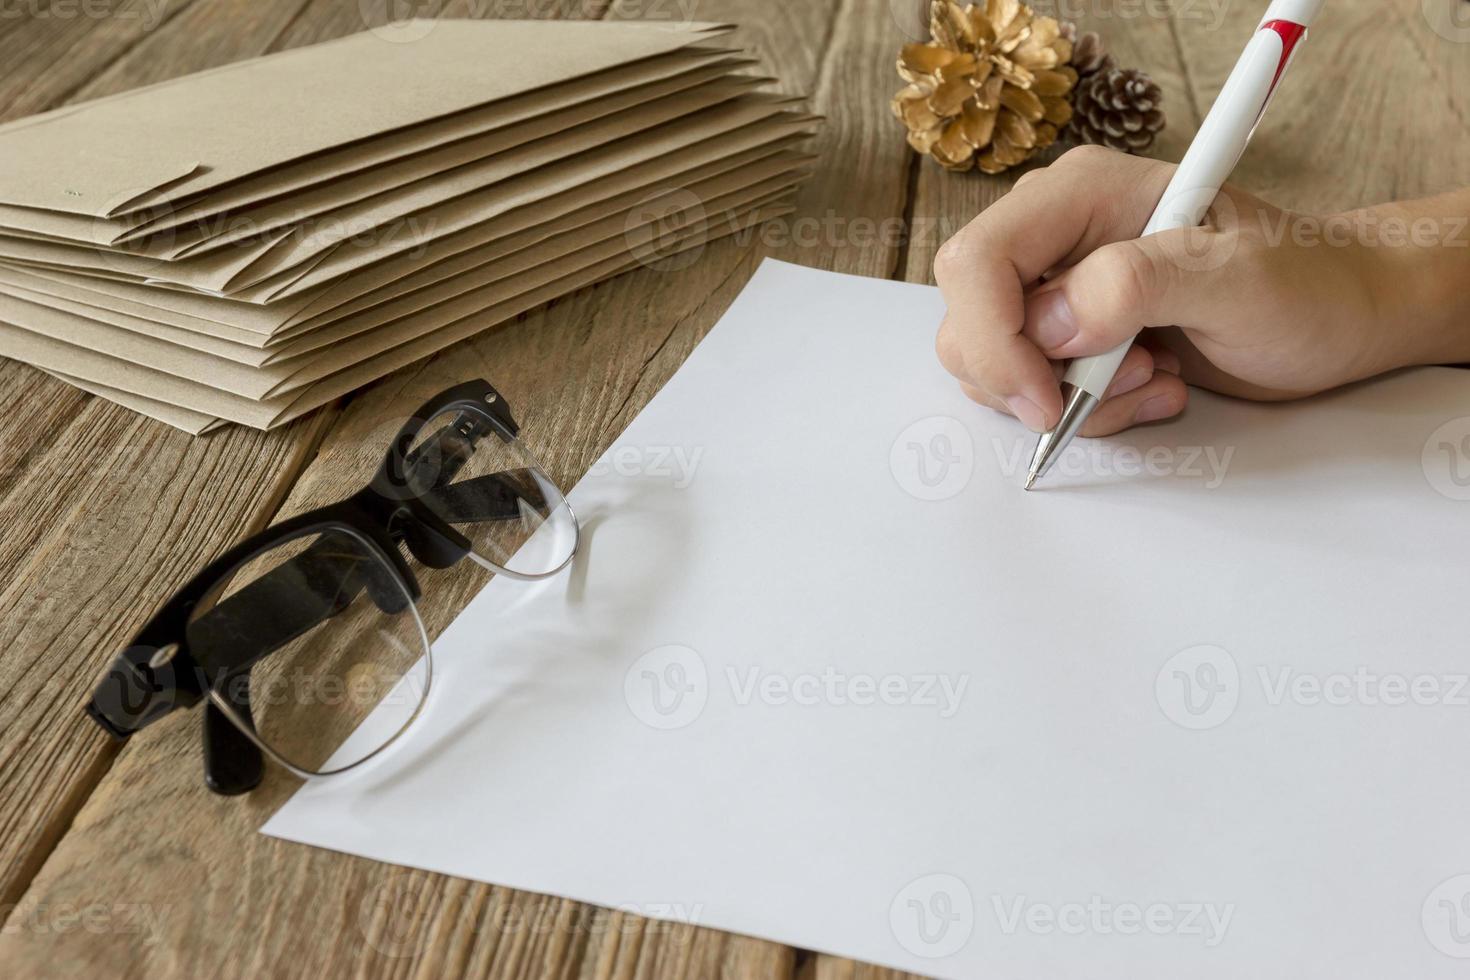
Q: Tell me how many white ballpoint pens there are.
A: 1